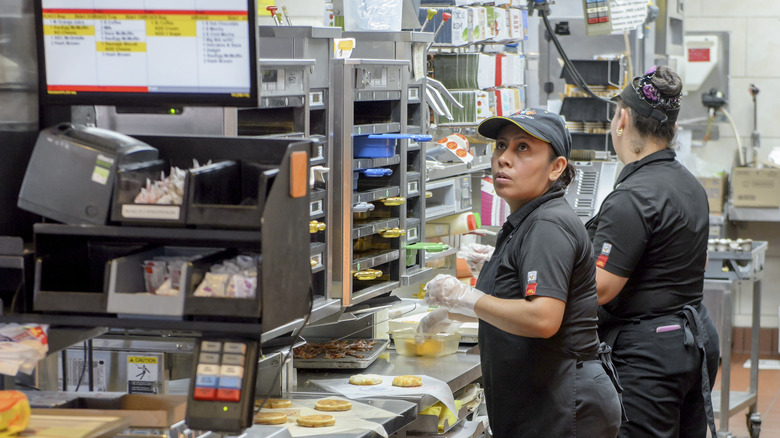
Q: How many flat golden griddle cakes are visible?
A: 4